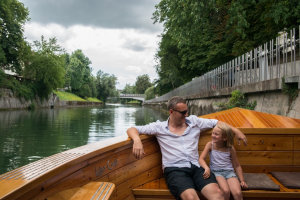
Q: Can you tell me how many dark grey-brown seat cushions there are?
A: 2